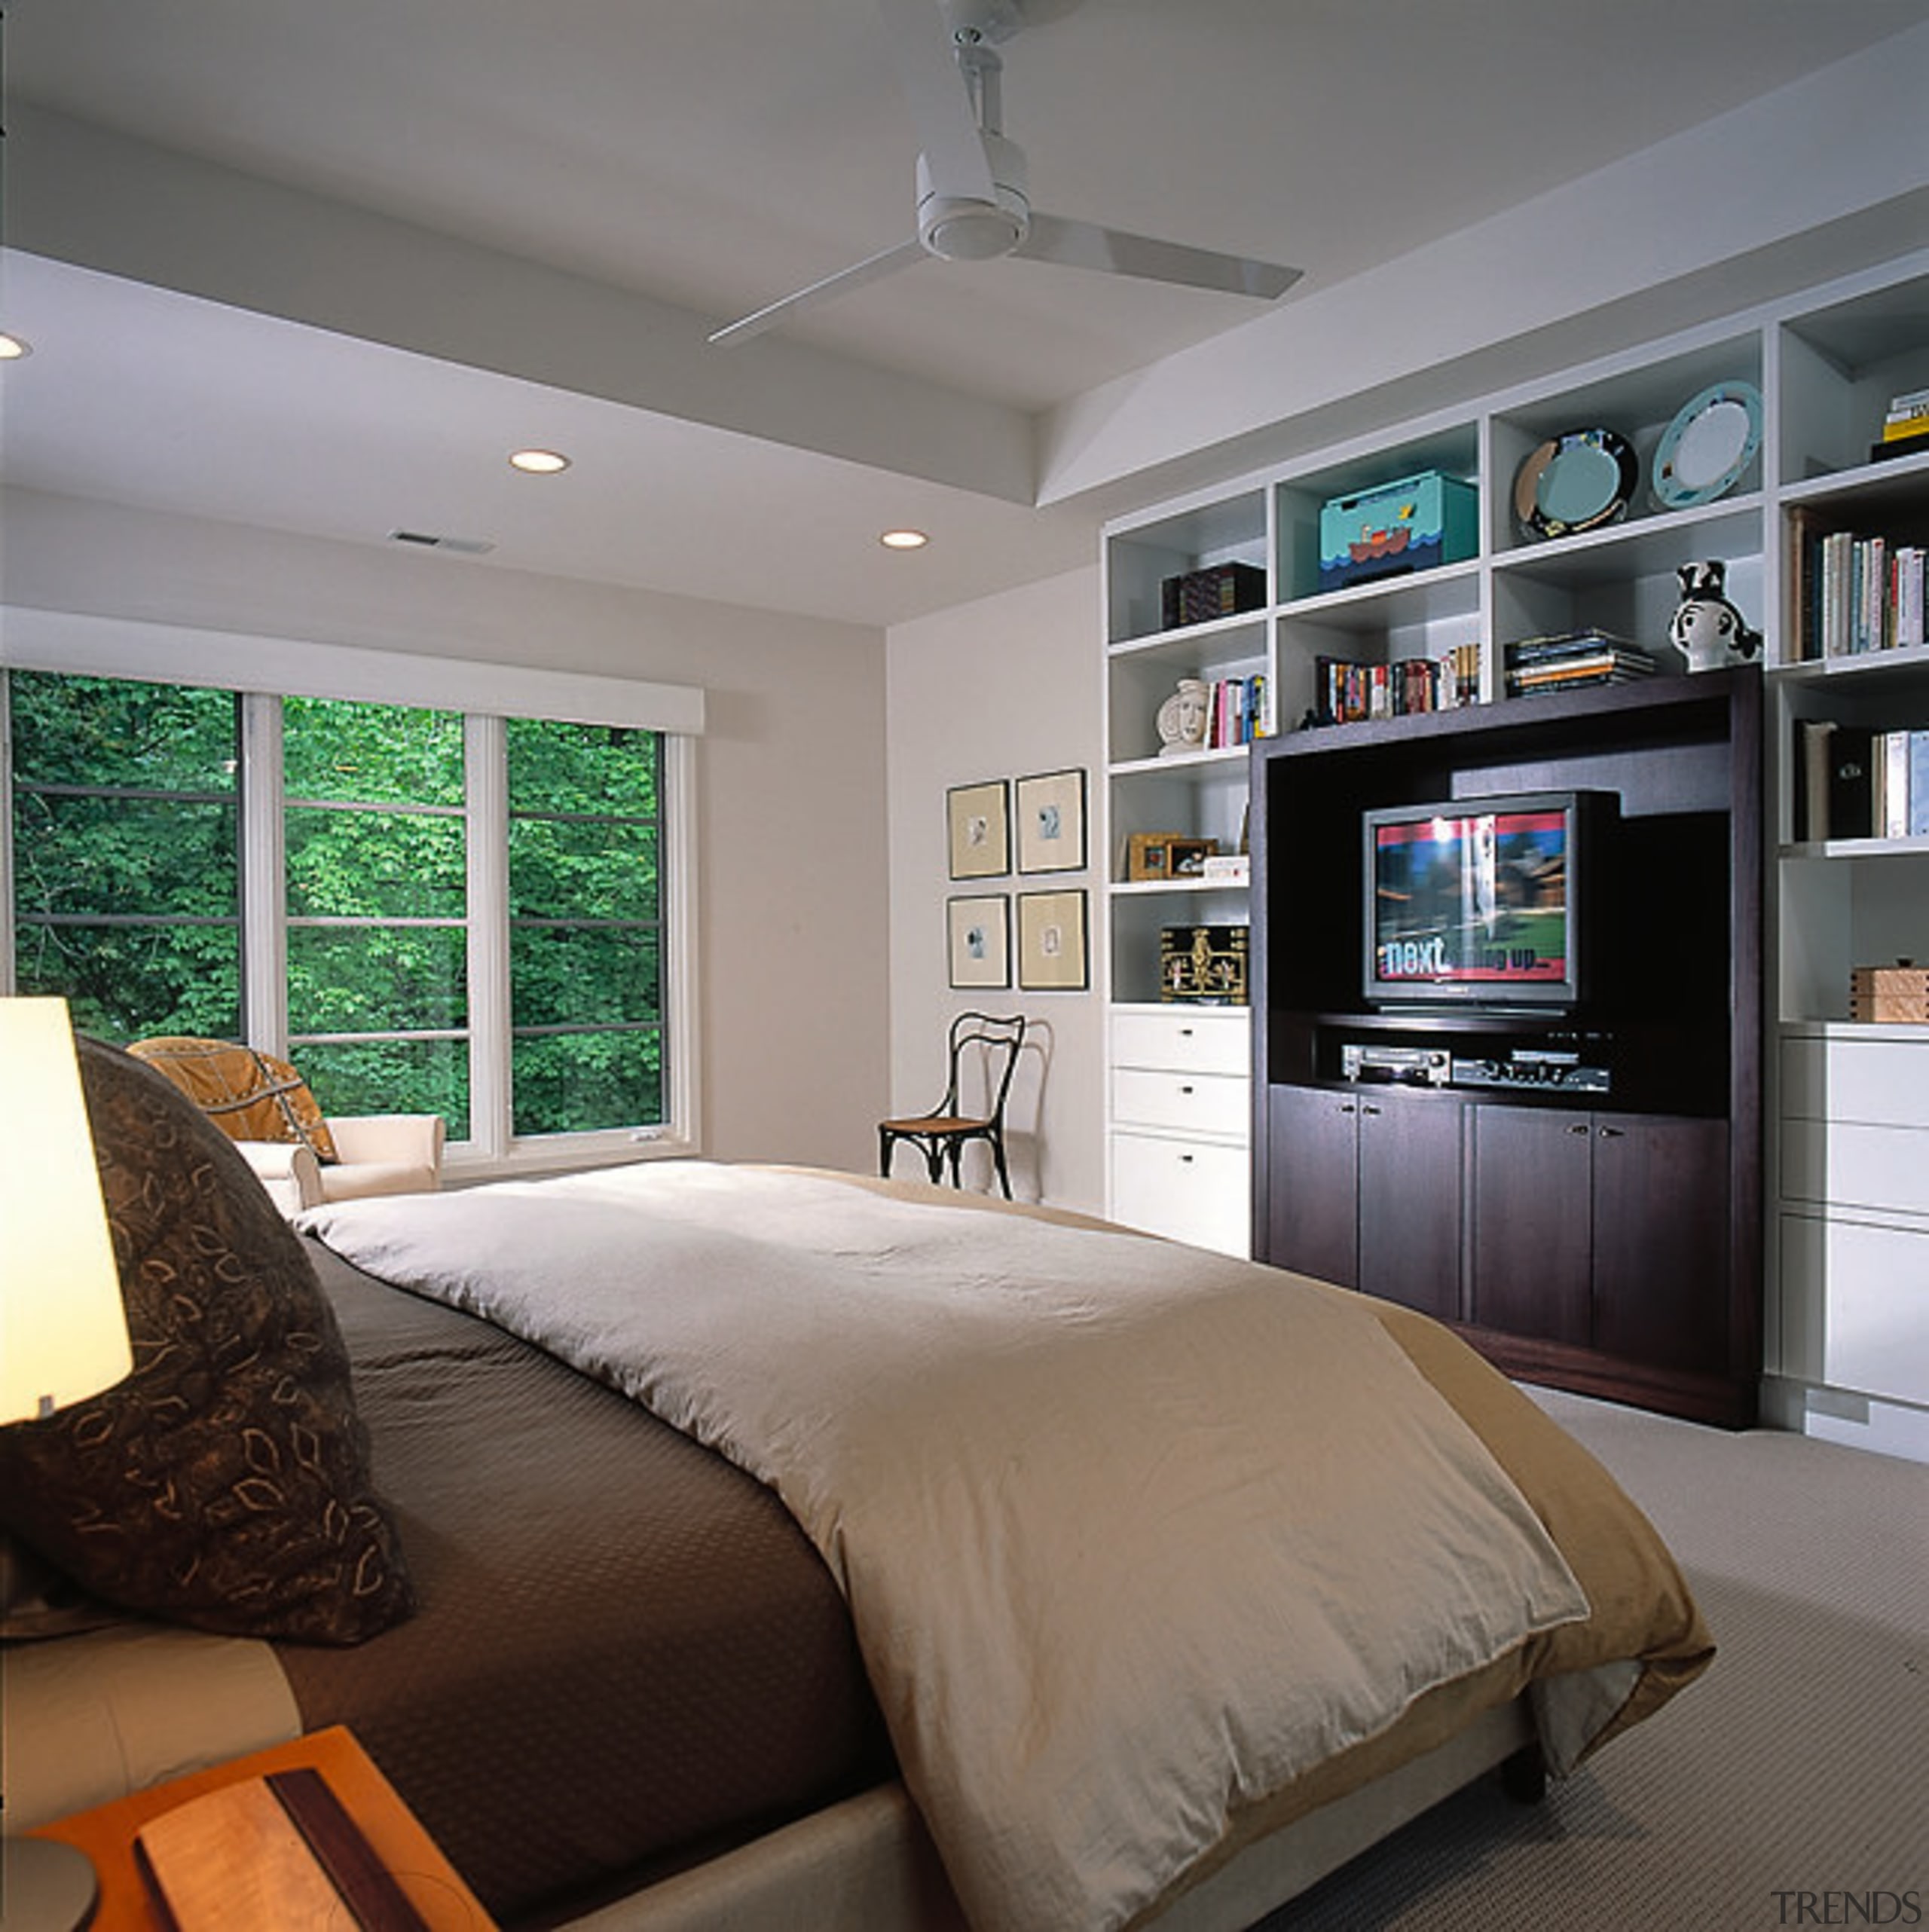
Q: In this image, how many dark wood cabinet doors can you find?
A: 4